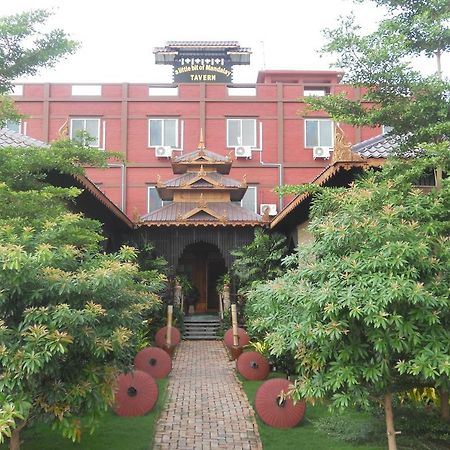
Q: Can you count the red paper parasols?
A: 6